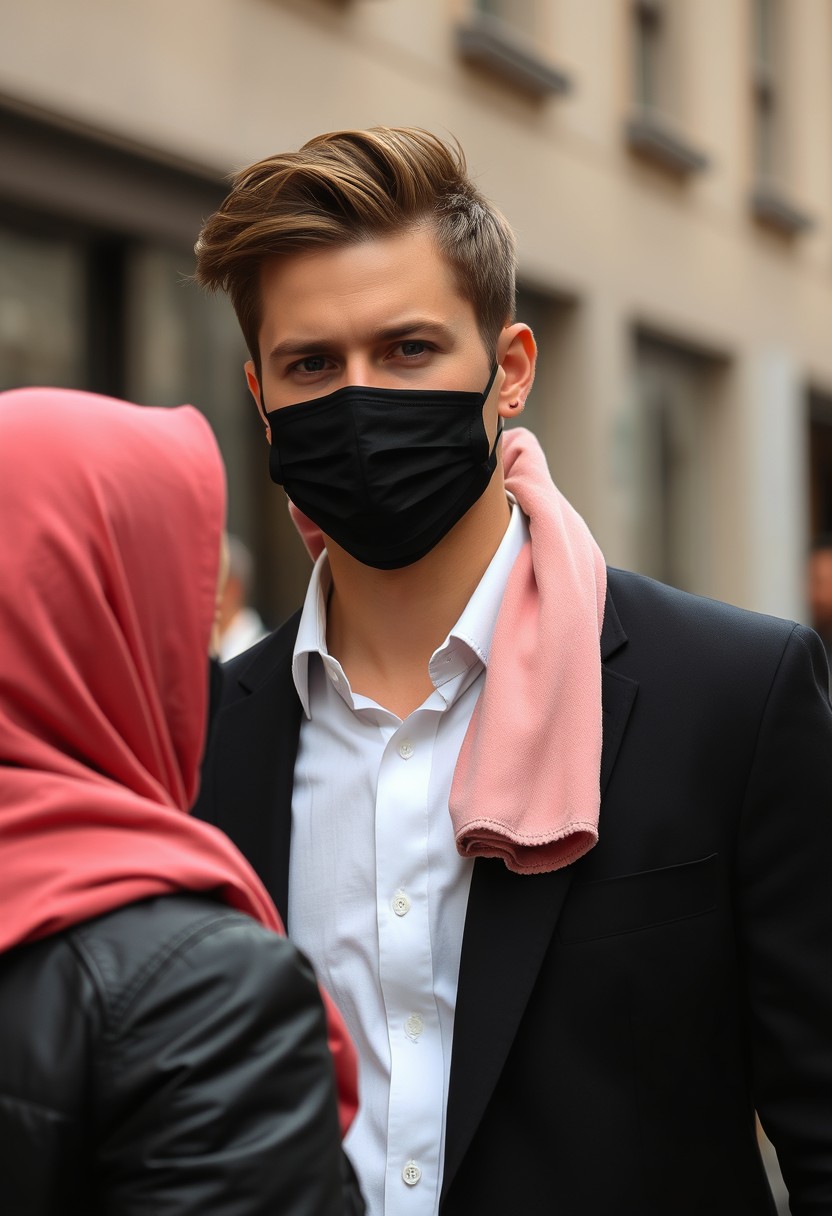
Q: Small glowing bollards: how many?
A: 0